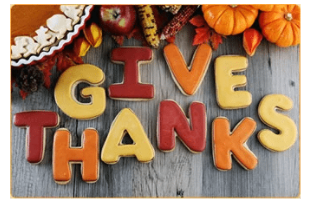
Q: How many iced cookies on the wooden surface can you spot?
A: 10